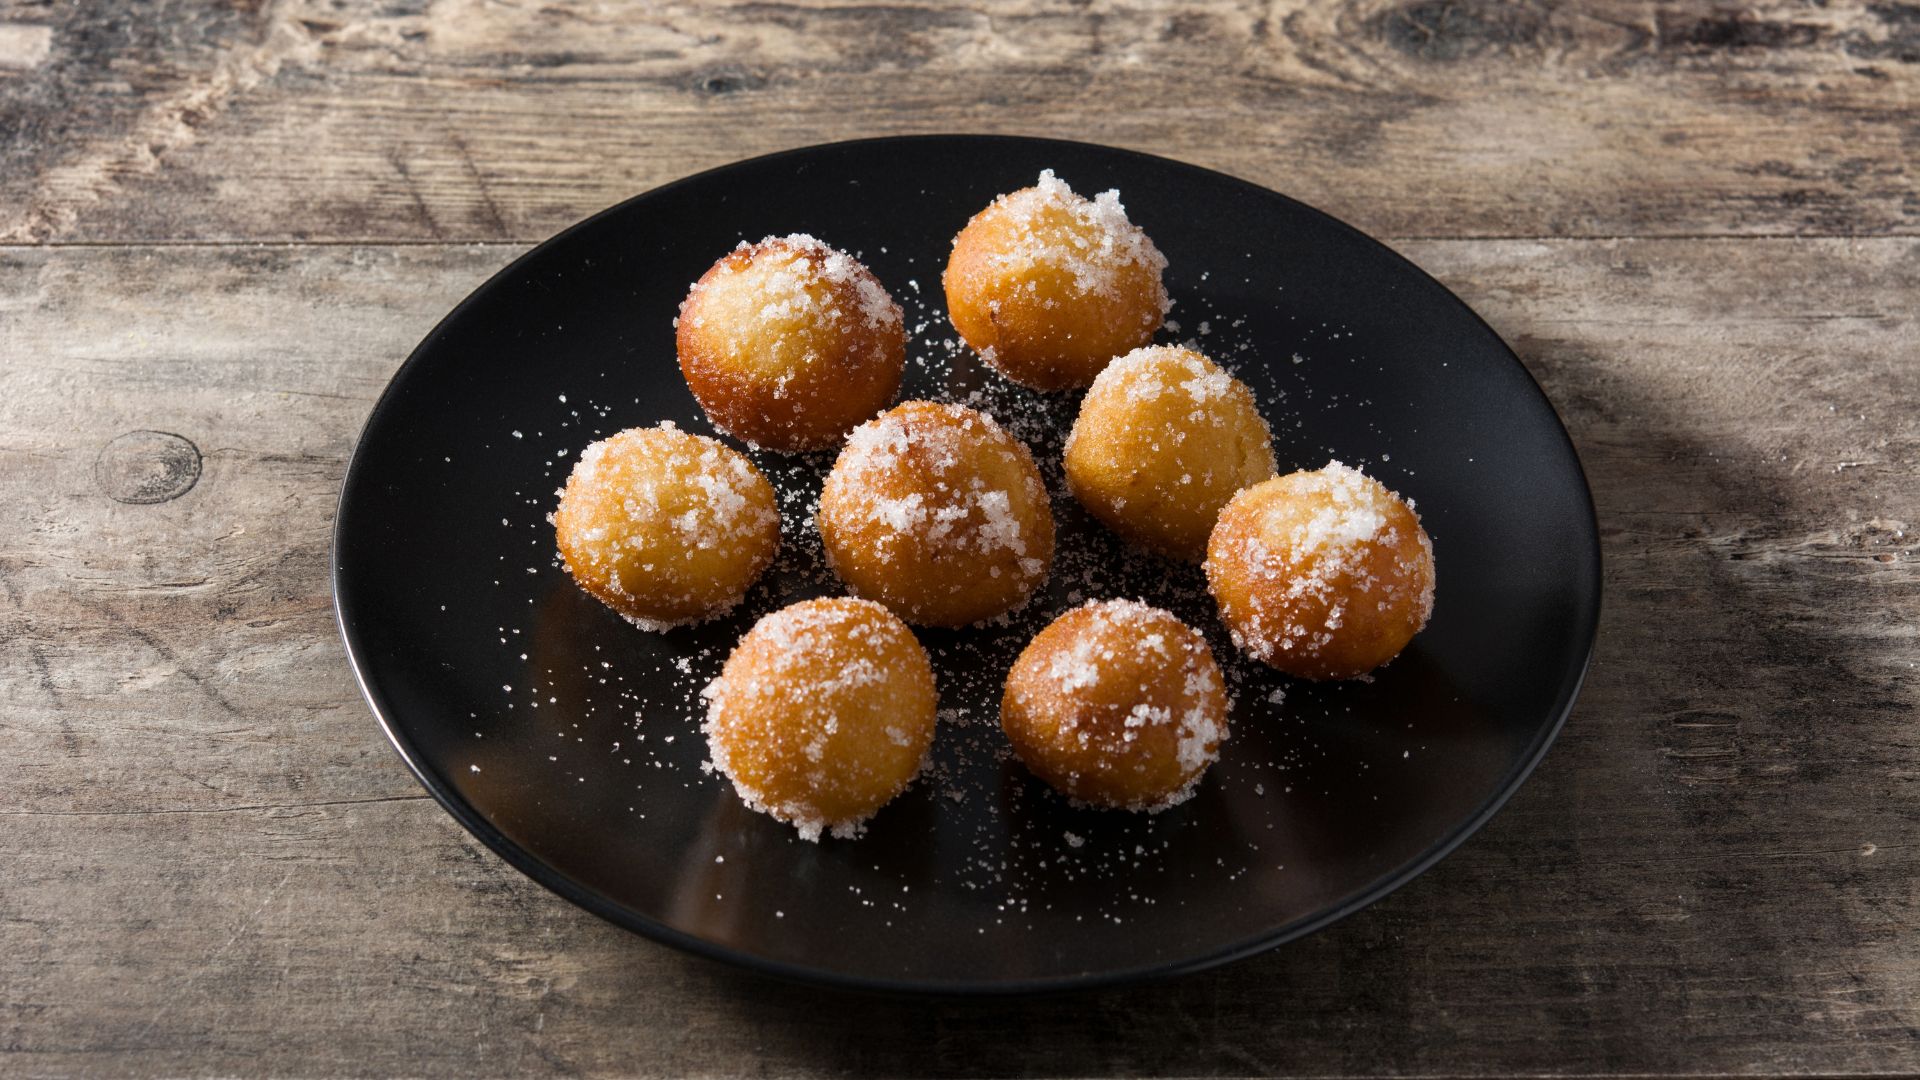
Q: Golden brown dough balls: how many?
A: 8